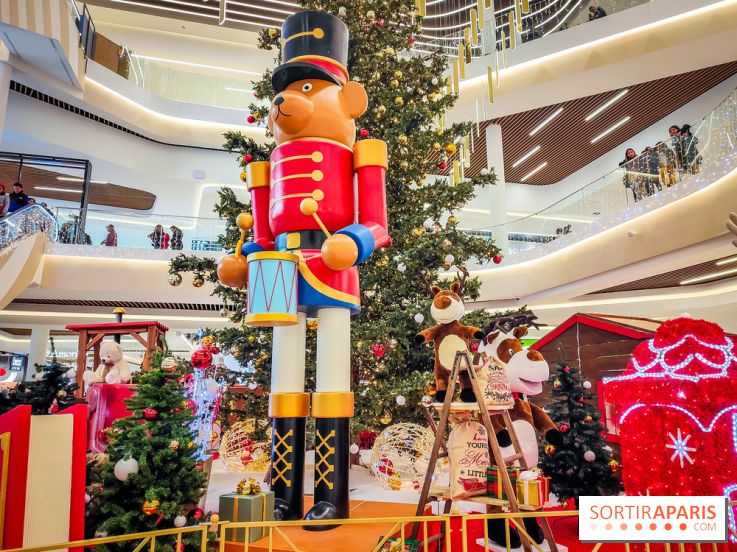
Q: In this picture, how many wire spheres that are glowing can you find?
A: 2